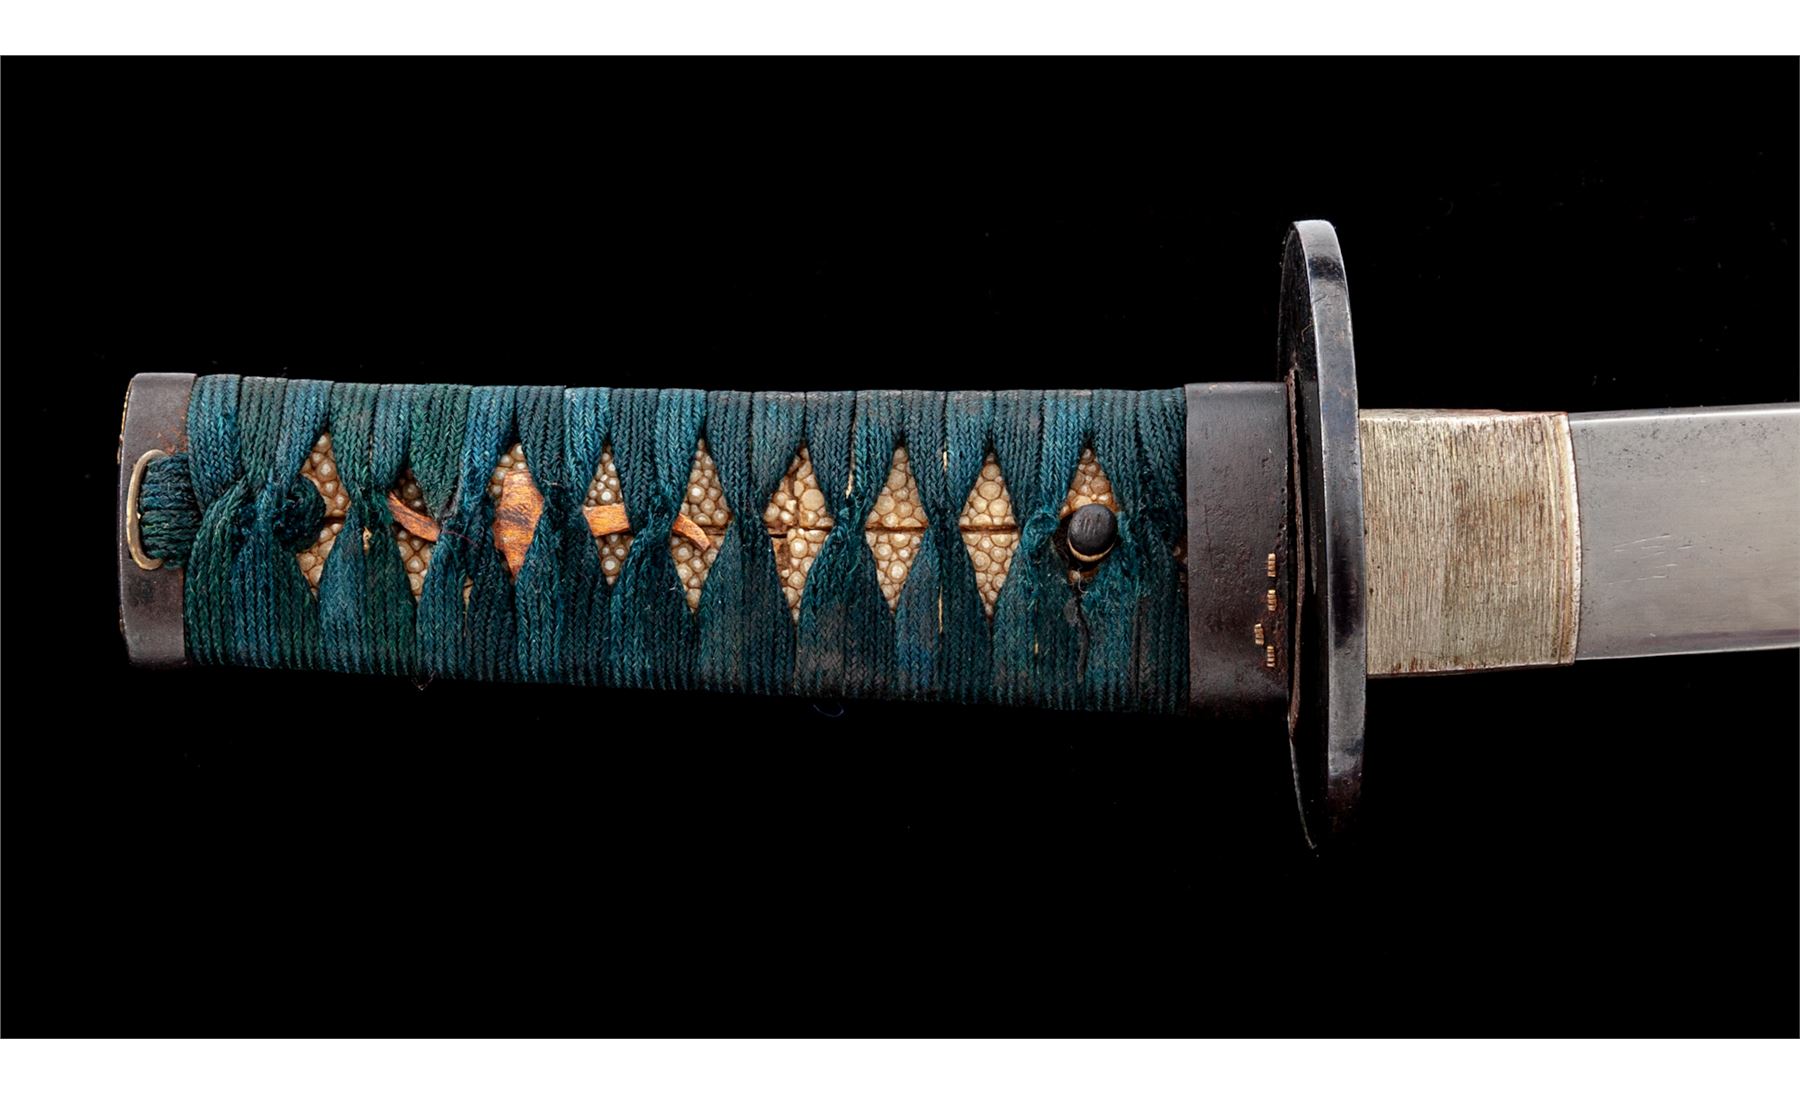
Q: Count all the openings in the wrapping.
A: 9